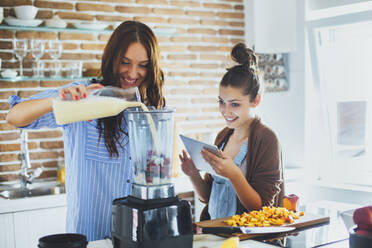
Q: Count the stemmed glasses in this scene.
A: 3